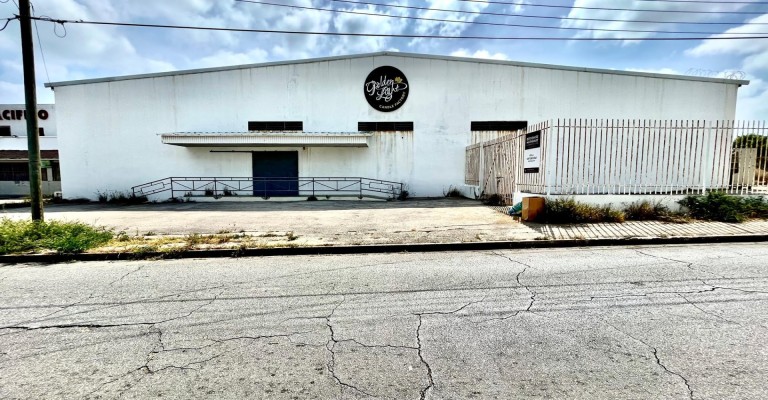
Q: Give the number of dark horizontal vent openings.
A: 3